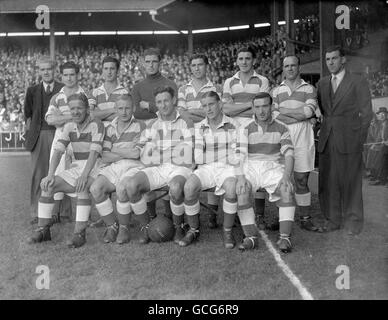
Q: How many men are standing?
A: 8